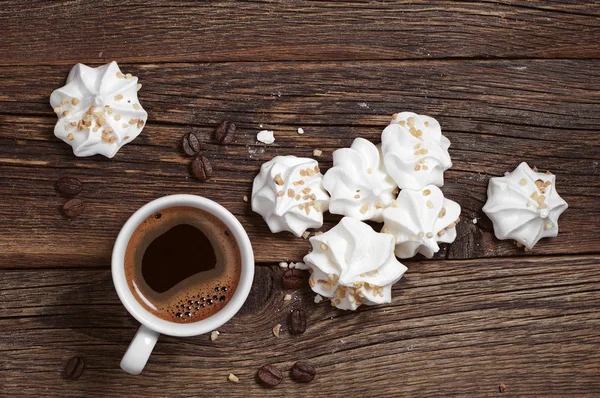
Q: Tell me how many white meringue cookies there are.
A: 7